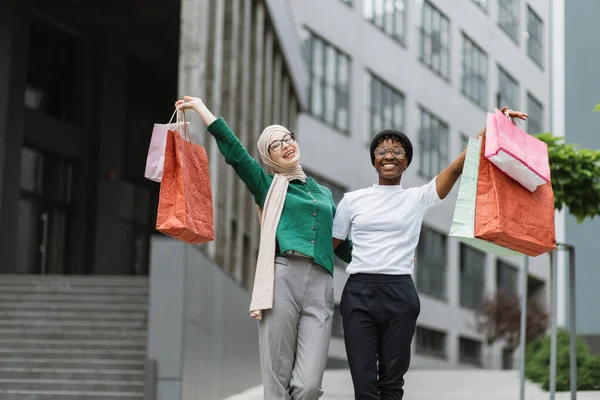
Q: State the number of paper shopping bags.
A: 5